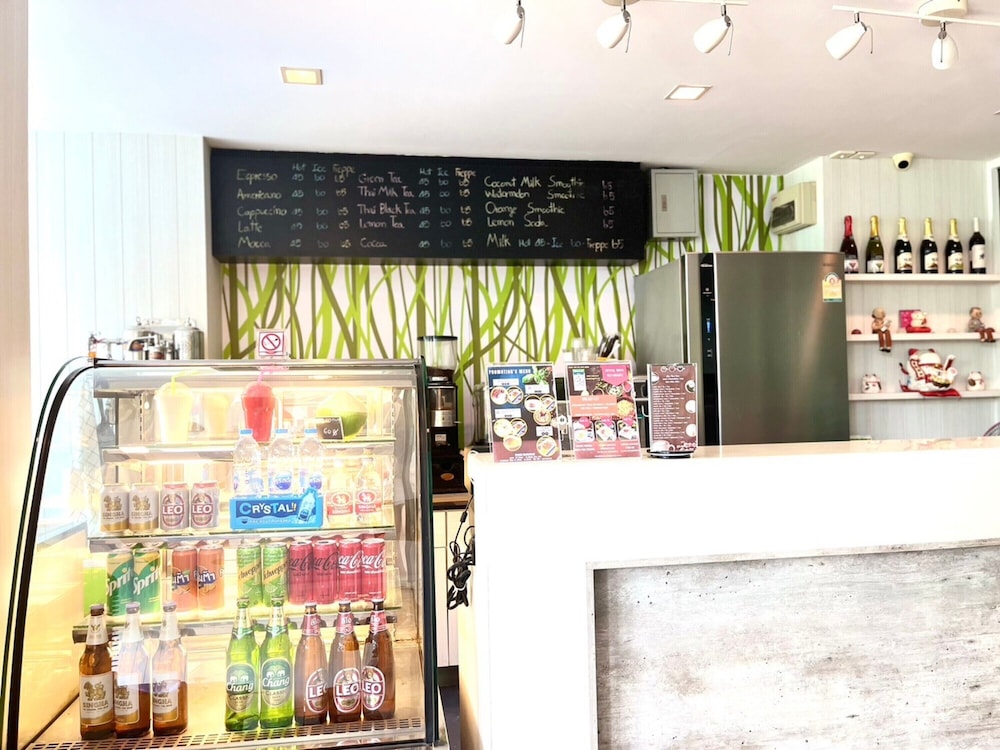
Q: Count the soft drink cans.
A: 10